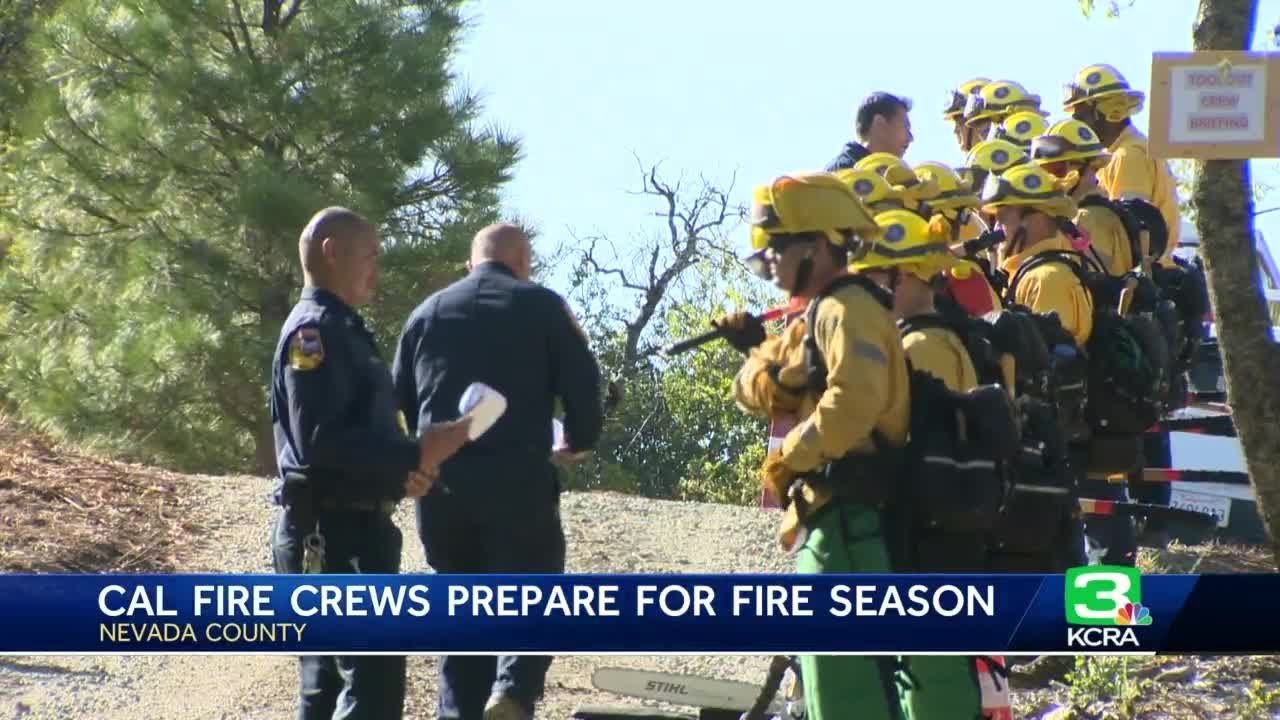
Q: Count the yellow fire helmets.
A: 12